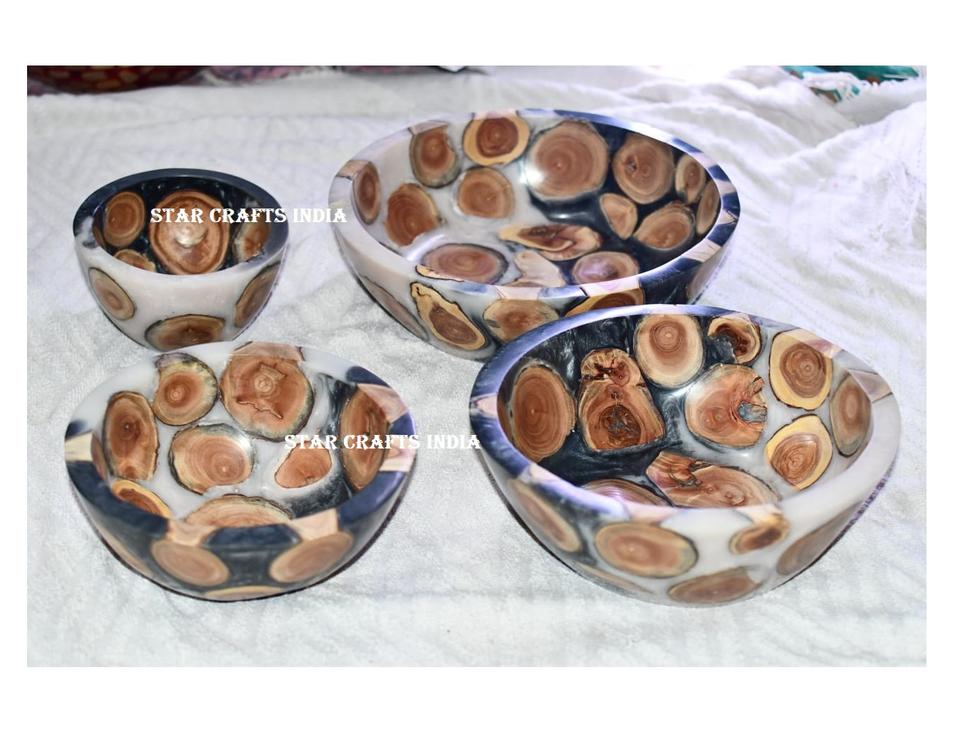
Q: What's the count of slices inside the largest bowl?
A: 15